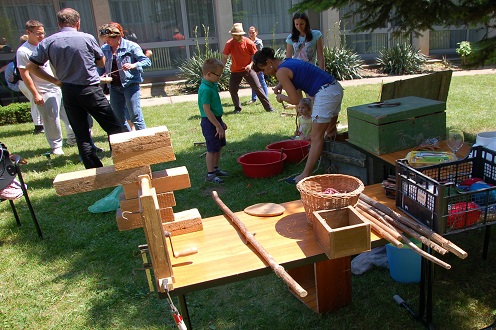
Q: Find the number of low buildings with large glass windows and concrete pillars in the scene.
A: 1